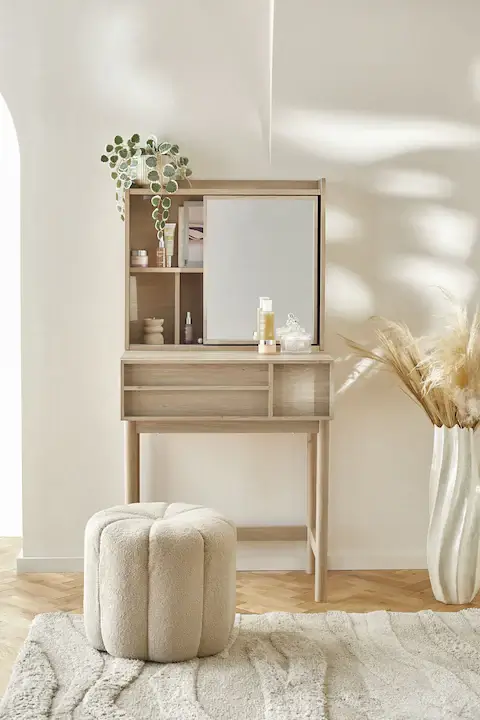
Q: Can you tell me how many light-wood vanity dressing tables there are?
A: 1